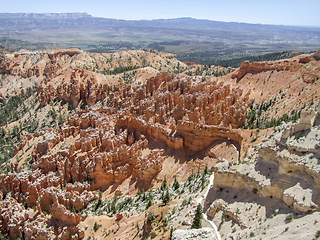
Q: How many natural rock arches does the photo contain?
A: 1